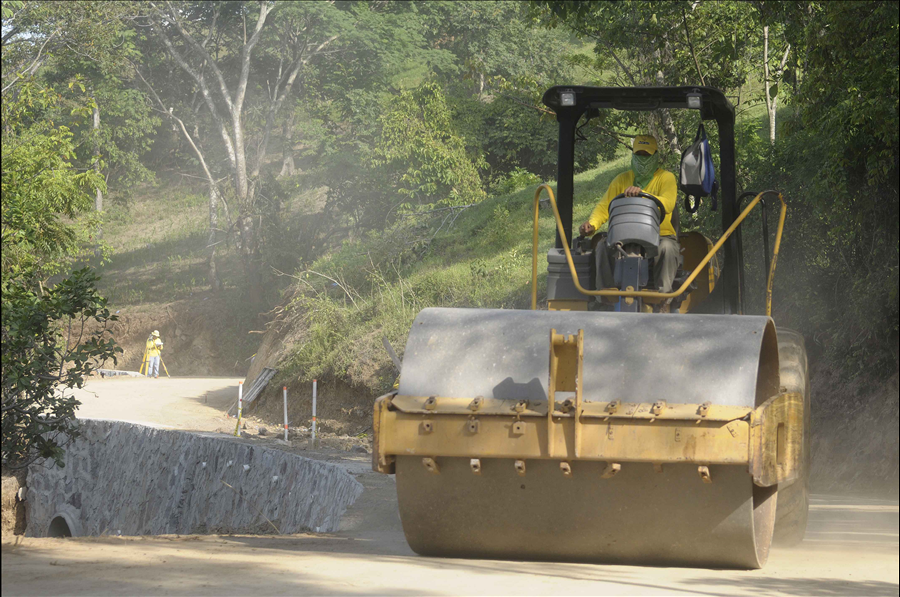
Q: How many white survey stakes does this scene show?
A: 3